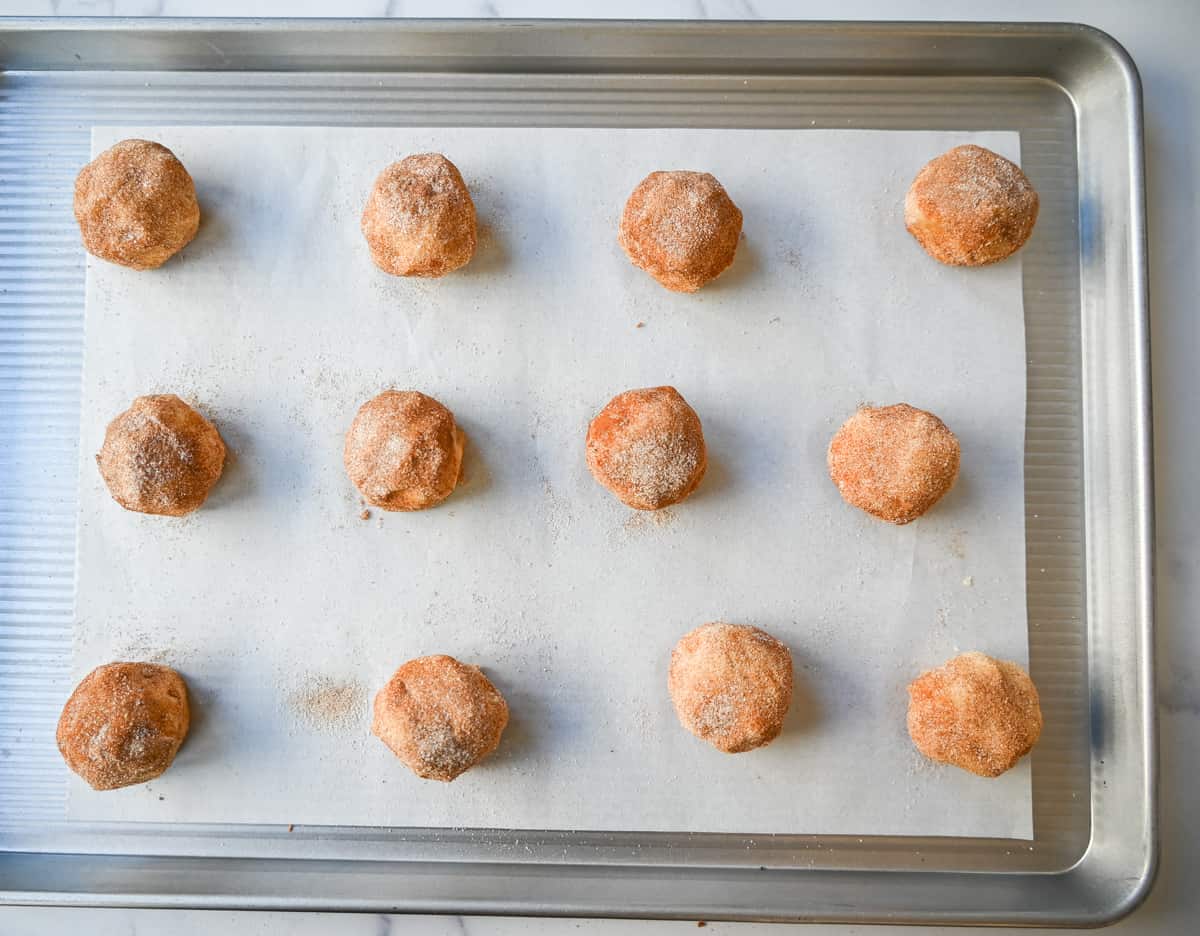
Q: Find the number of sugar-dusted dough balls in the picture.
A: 12